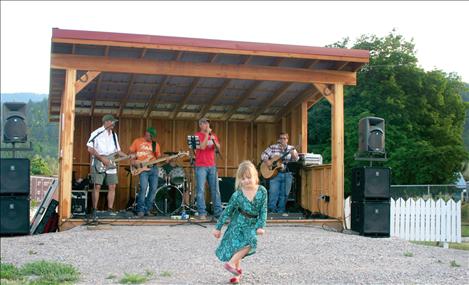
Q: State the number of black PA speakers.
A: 6